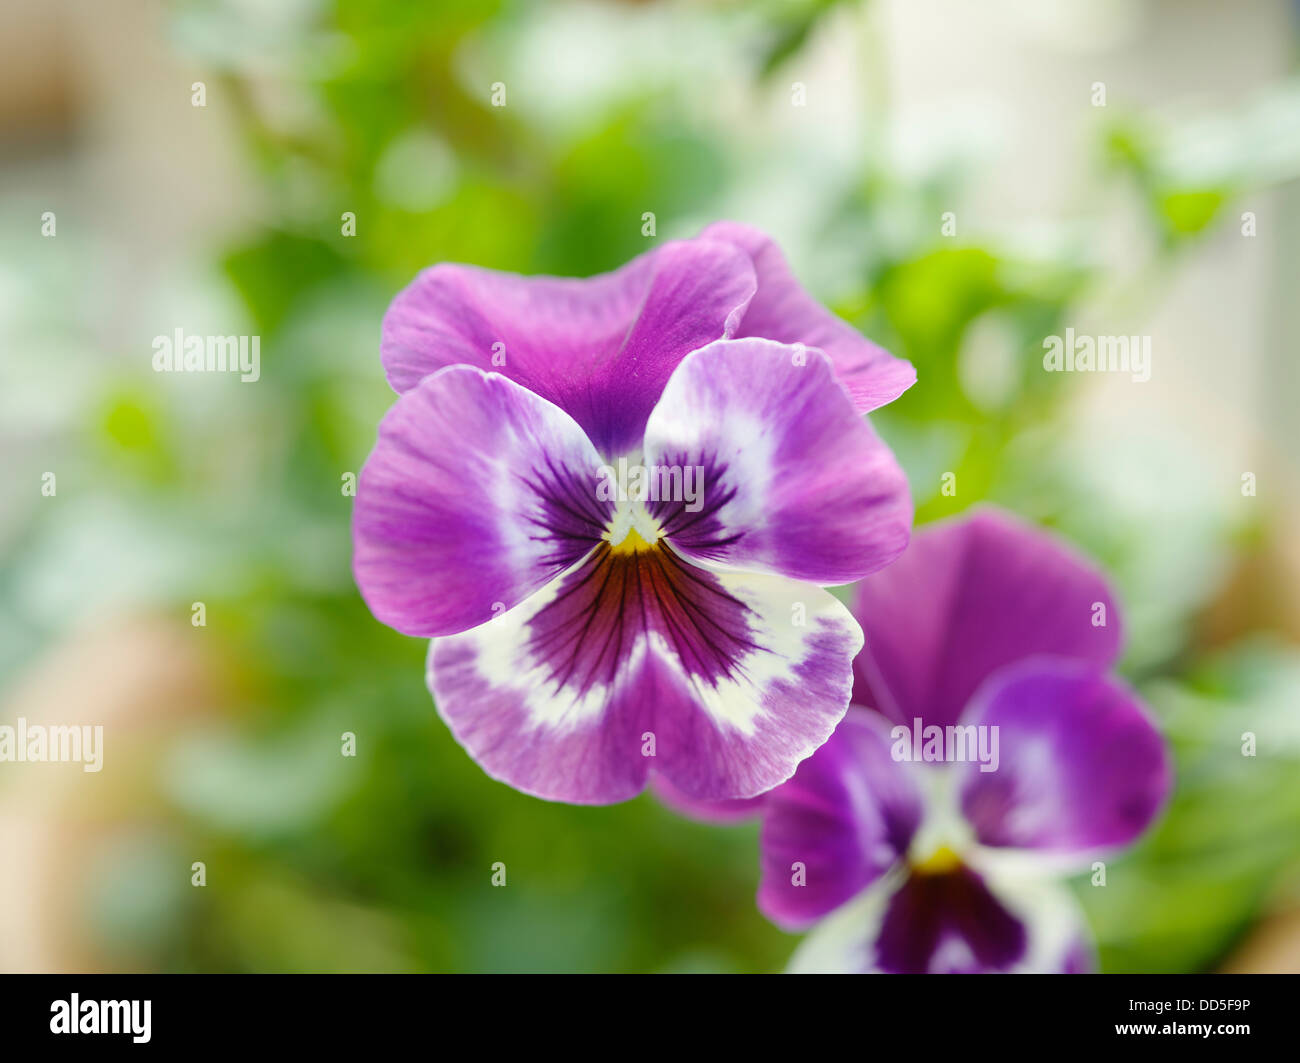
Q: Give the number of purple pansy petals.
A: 10